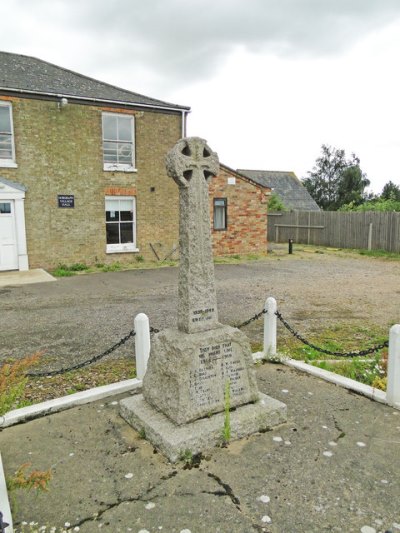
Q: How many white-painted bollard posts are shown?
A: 3